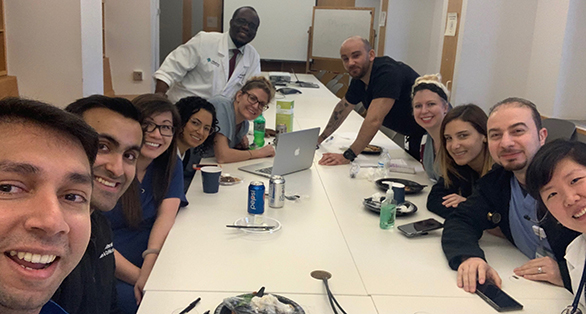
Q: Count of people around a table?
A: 11